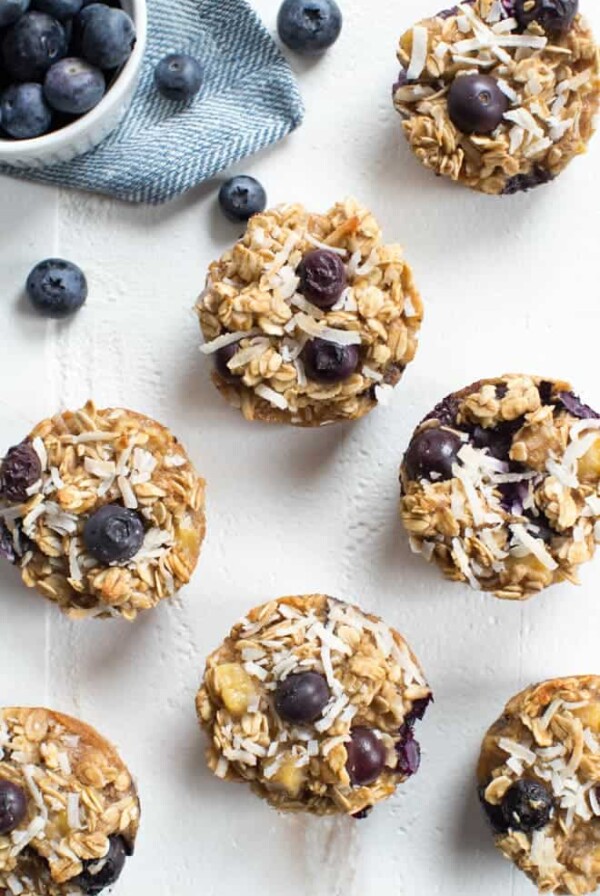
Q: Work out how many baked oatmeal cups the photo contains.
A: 7